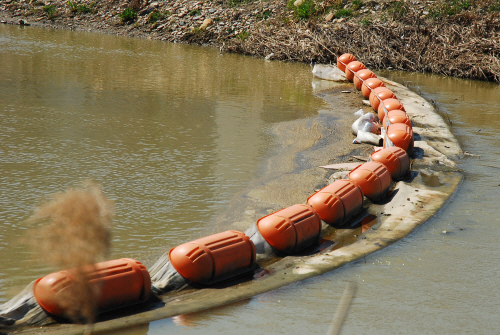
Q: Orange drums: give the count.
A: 14